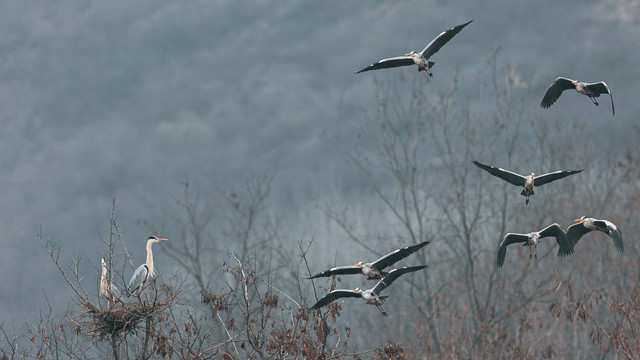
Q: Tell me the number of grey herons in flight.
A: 7